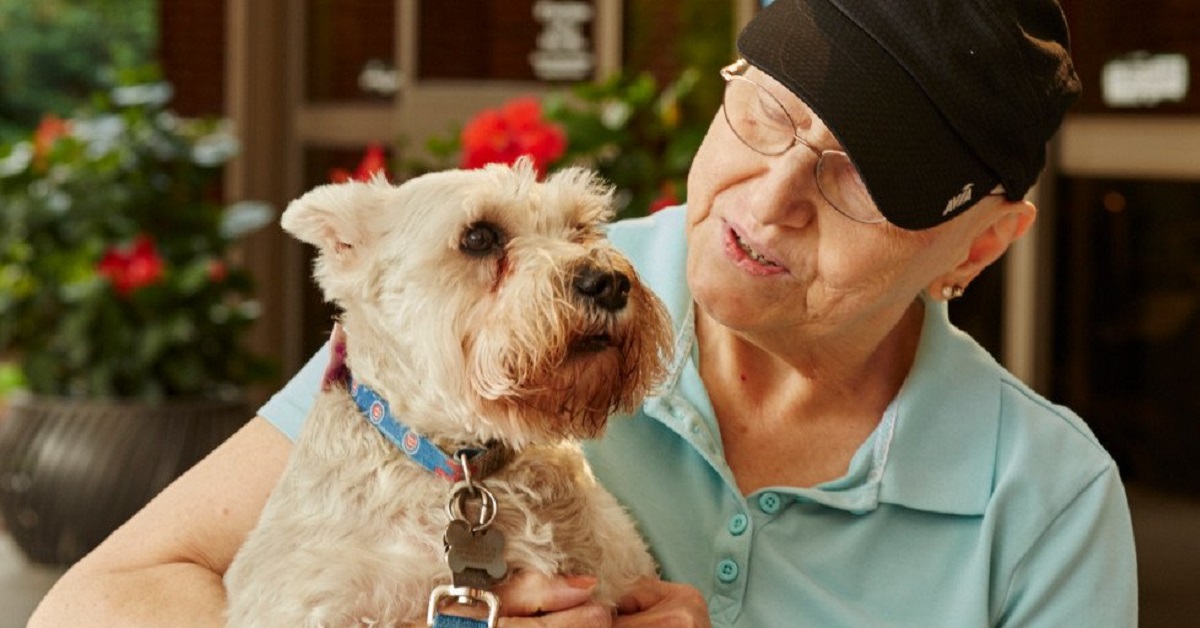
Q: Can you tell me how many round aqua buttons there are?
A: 3